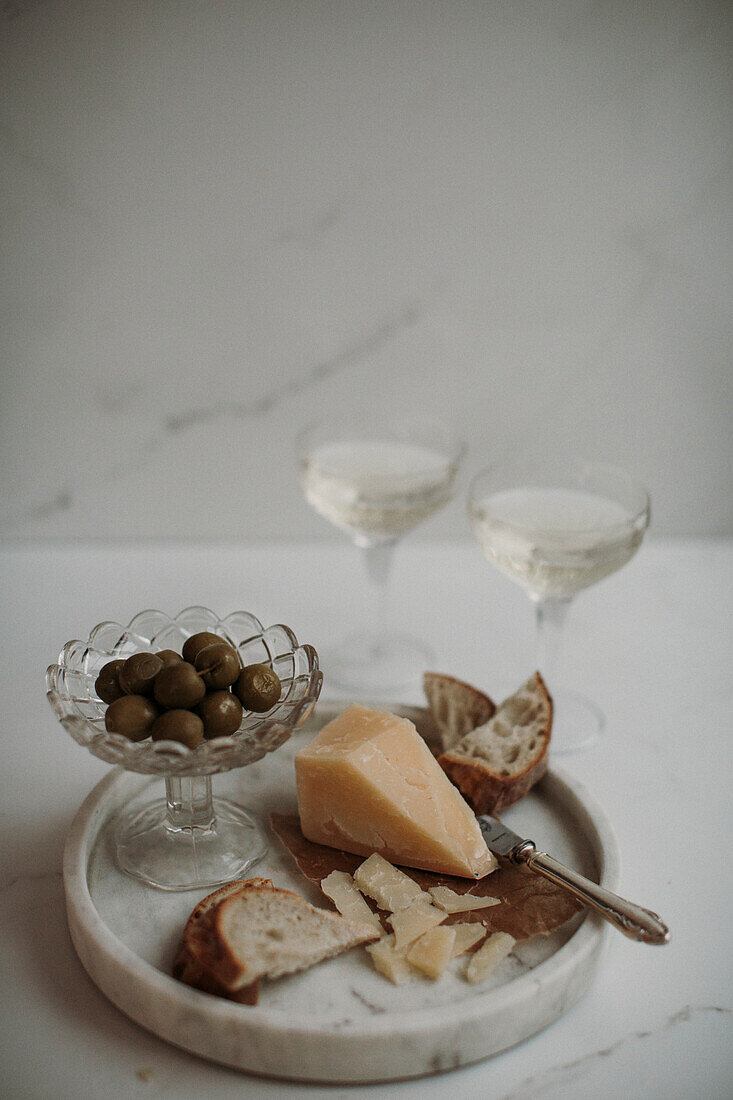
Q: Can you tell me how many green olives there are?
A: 10